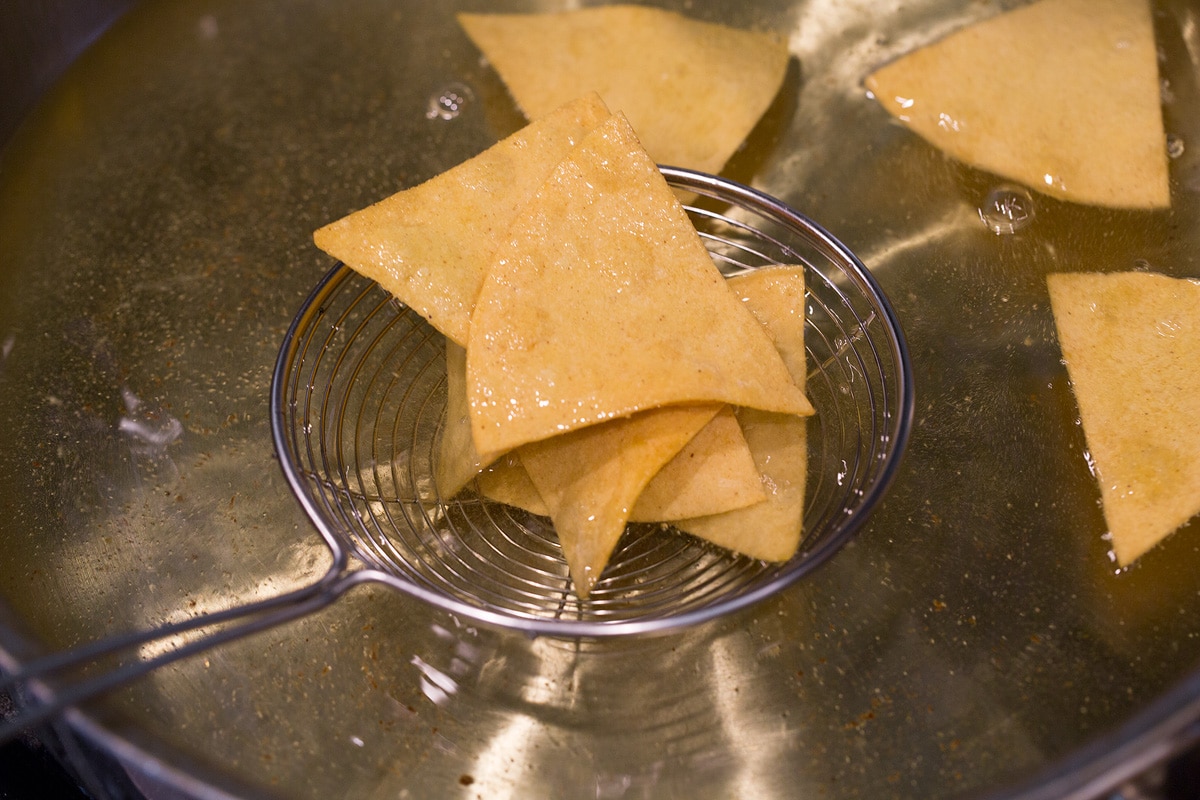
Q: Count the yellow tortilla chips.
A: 9